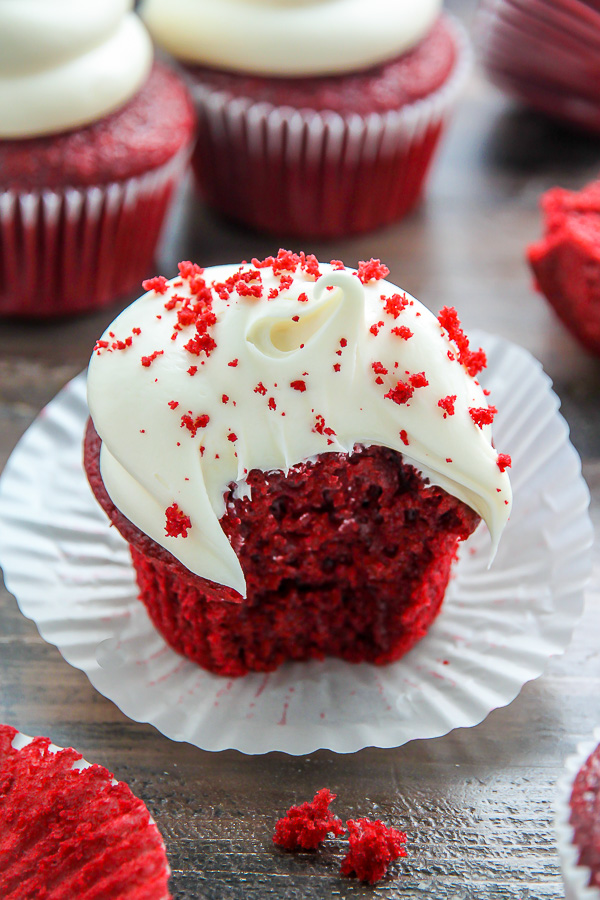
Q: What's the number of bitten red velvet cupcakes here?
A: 1